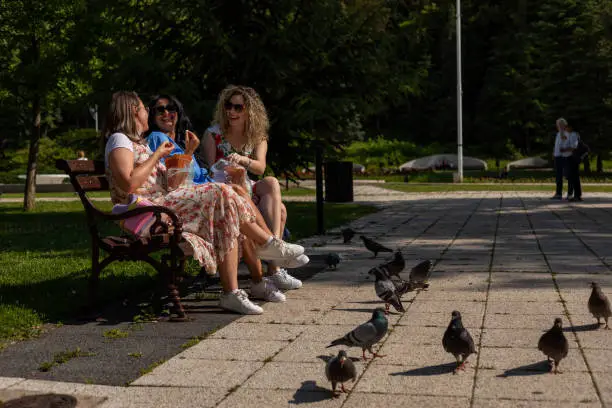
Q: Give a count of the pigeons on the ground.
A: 12